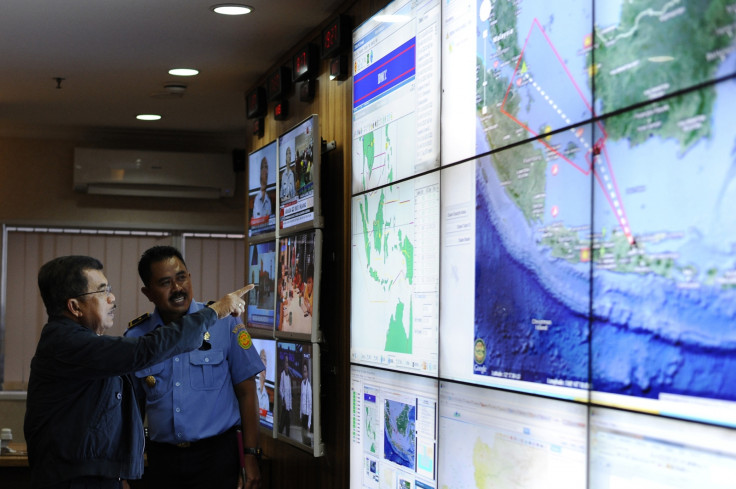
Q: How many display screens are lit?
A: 15